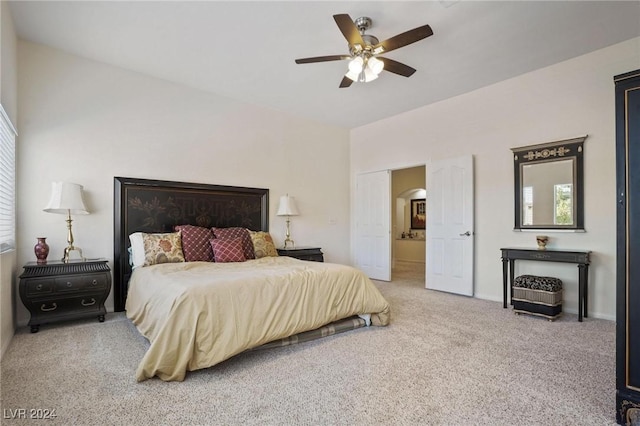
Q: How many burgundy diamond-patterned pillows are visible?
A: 3